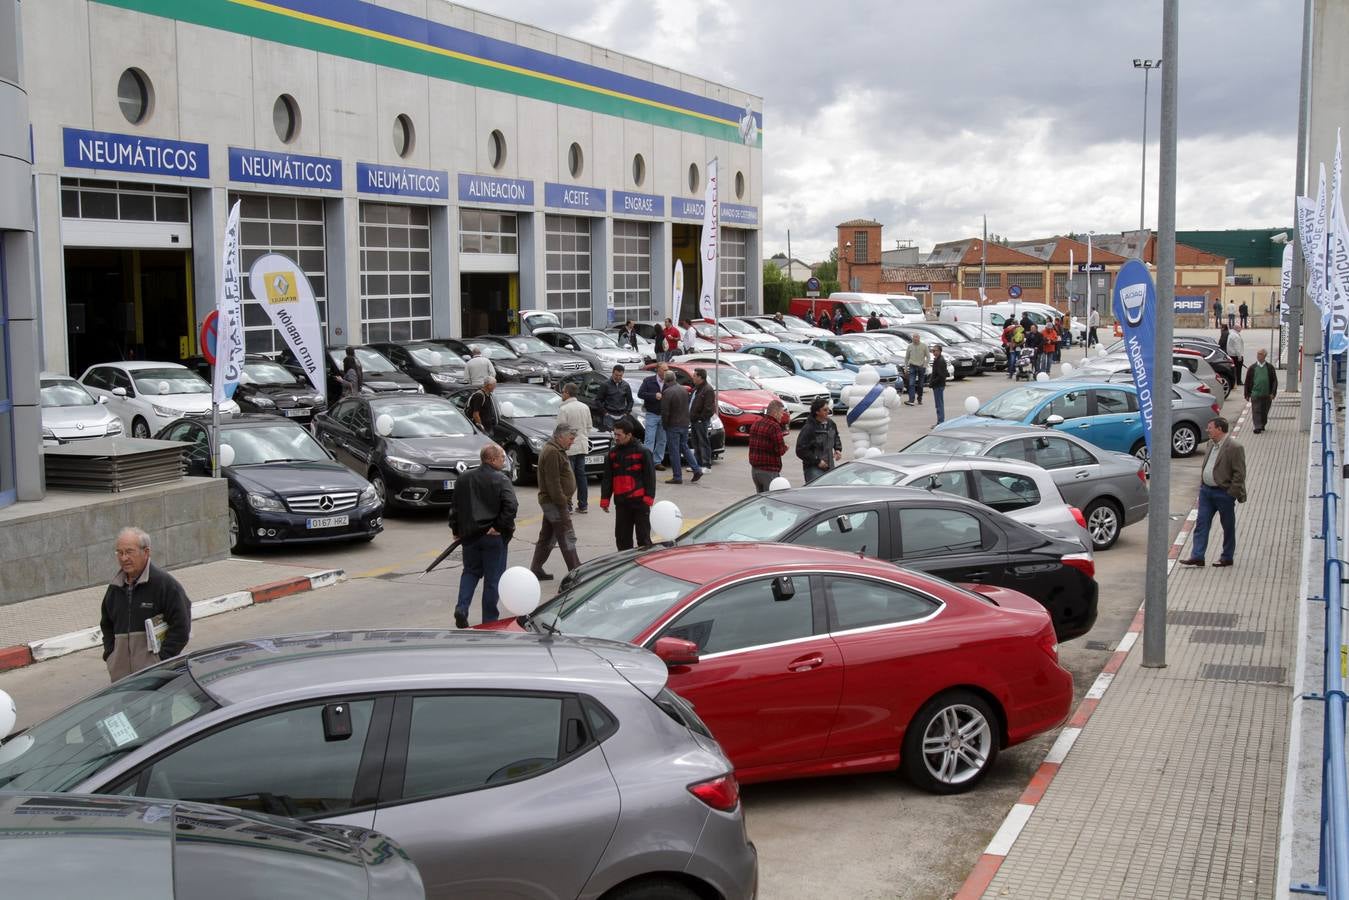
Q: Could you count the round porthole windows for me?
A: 8